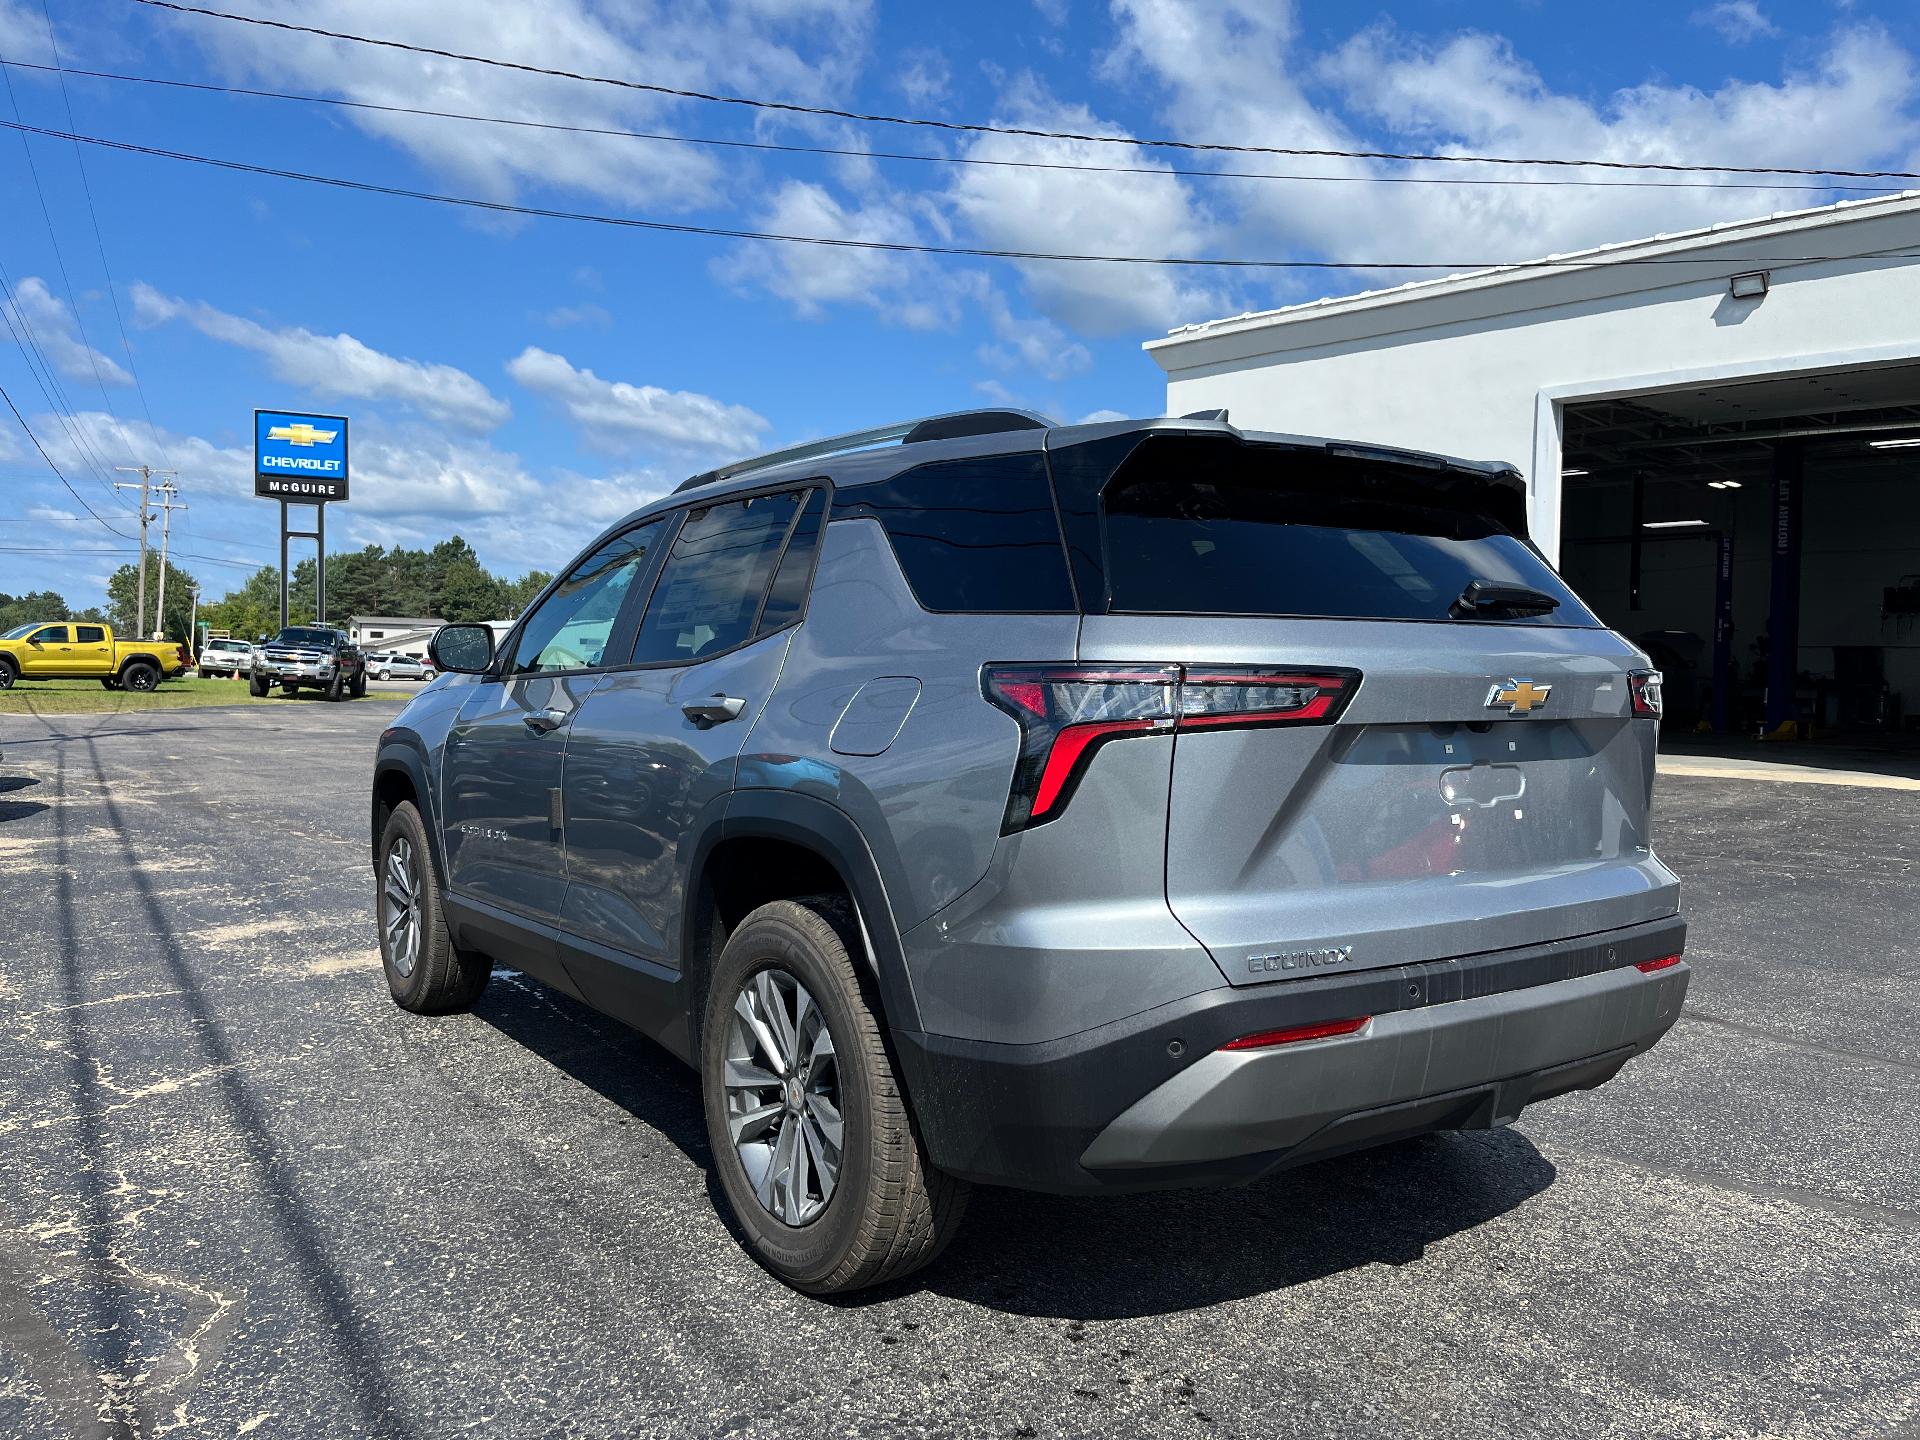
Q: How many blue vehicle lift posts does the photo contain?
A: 2